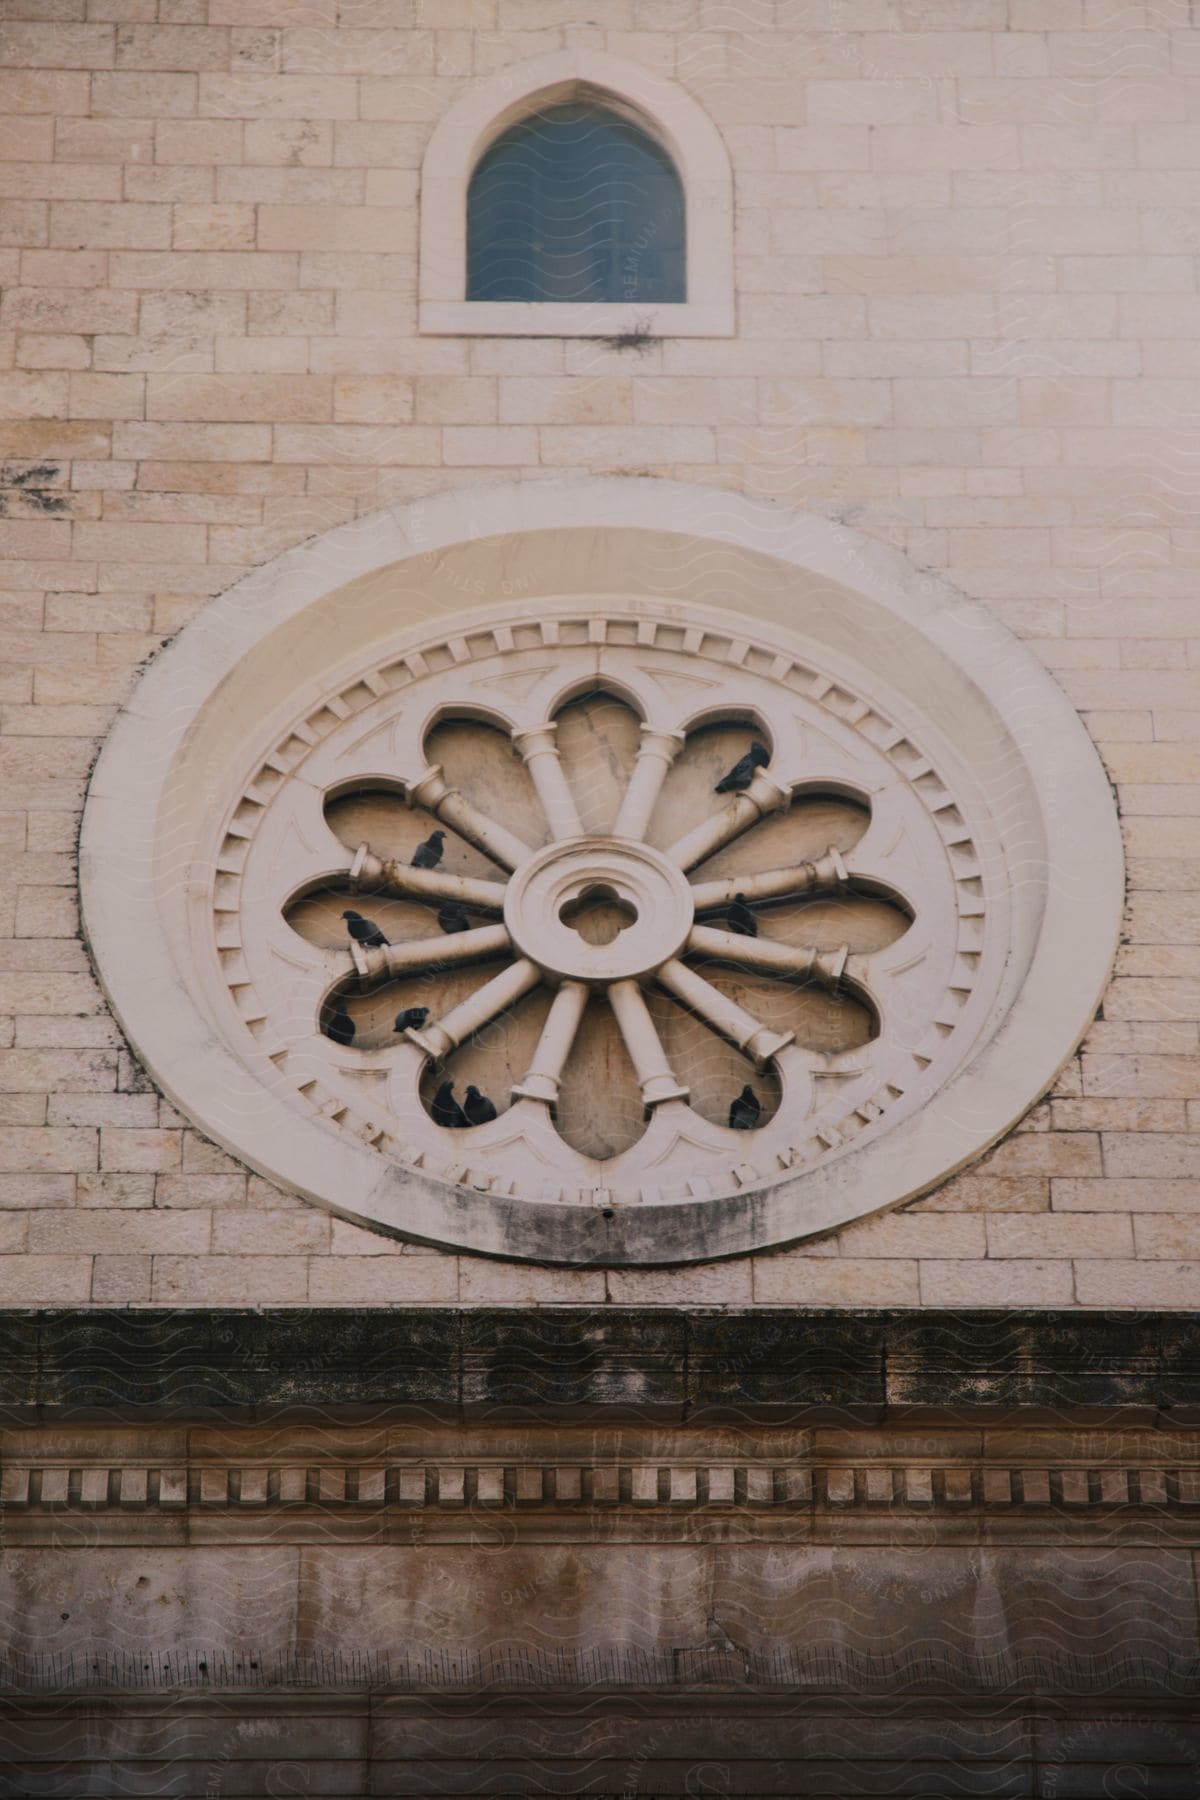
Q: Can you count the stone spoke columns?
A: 12